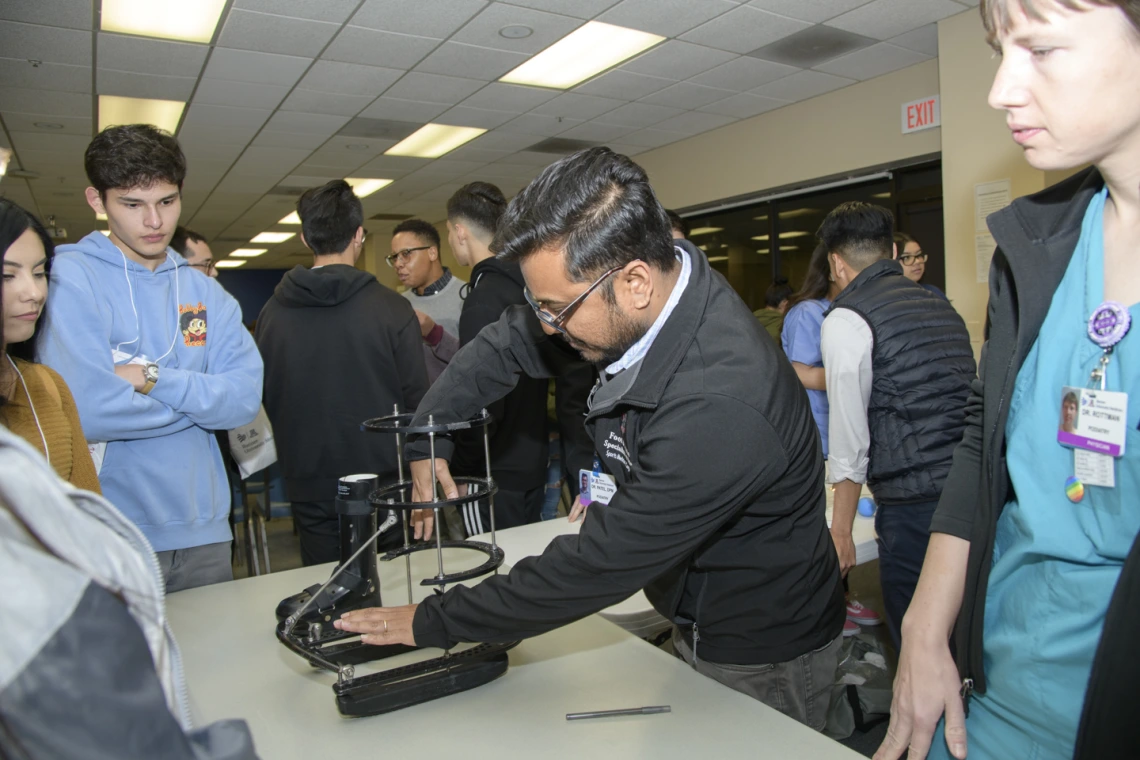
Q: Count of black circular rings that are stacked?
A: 3